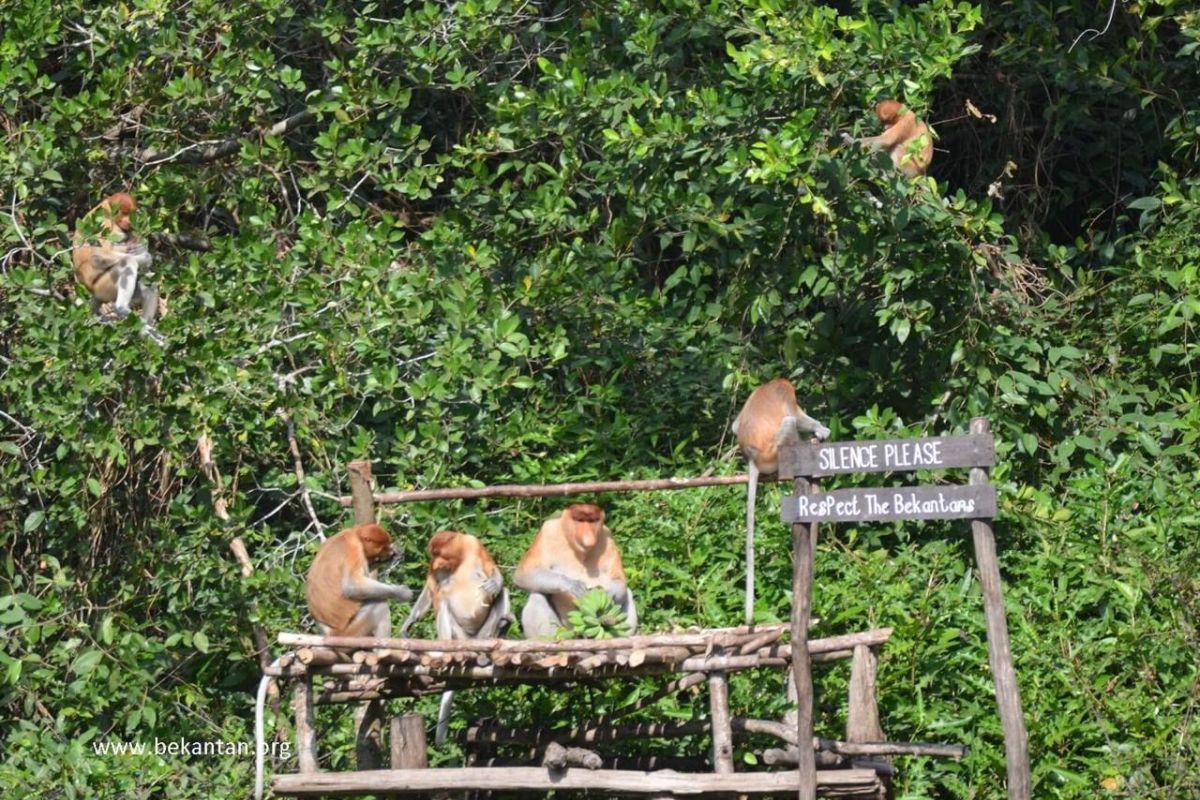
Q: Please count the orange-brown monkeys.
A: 6